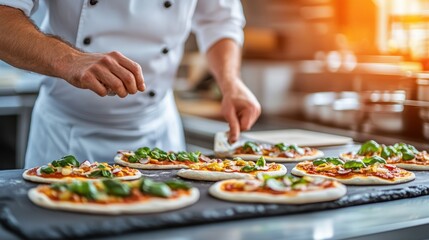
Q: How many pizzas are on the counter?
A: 8